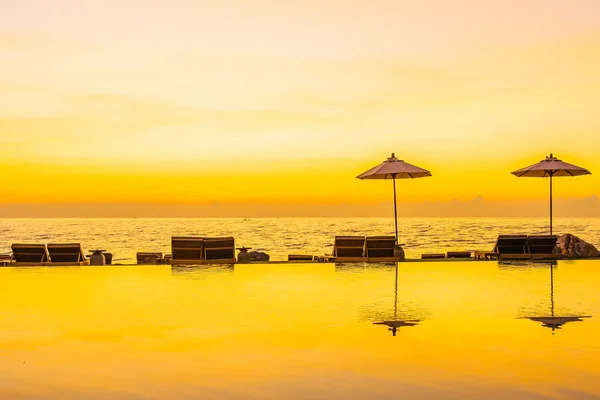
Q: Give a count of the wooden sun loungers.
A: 8